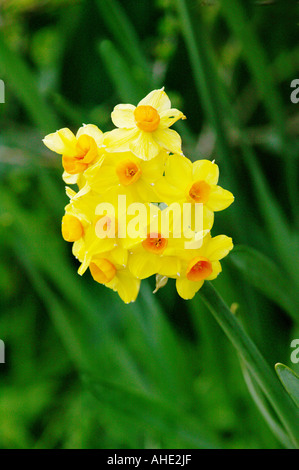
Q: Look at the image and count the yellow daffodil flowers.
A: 9